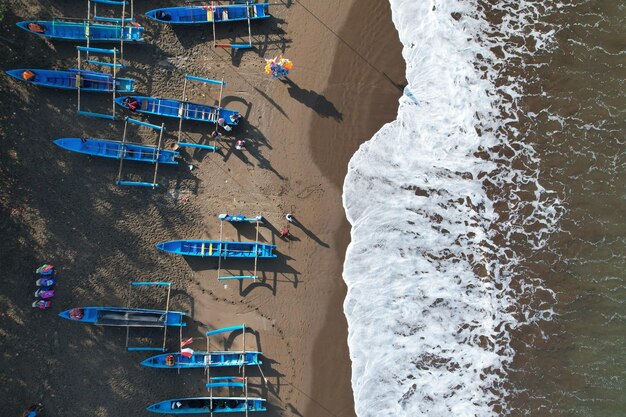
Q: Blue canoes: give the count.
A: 9